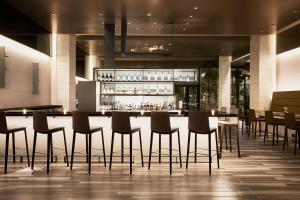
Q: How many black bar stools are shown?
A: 6